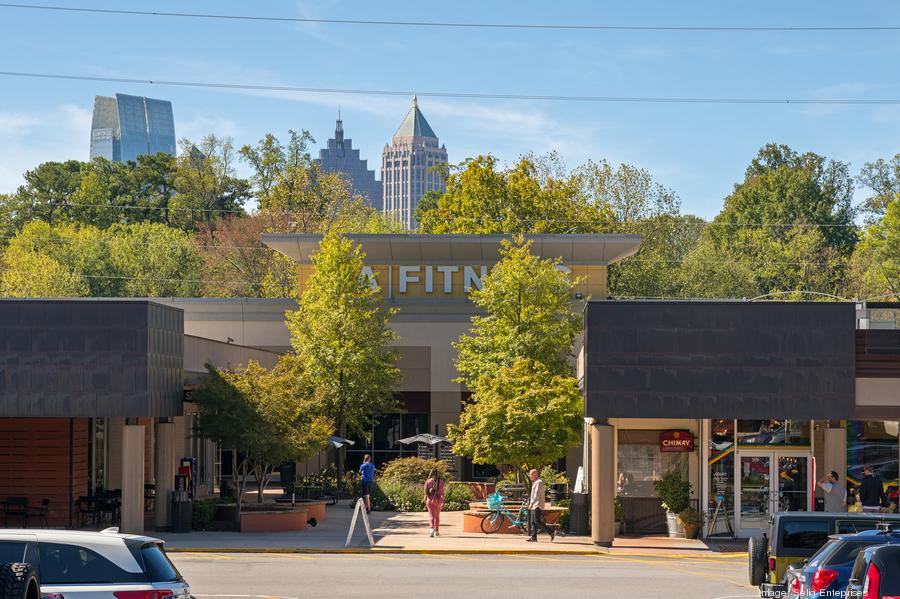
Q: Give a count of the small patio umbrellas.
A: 2